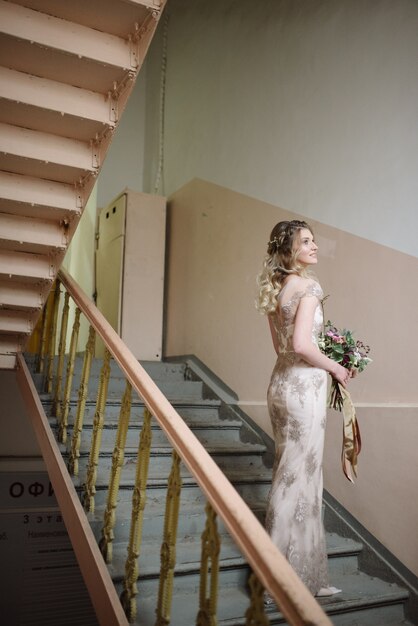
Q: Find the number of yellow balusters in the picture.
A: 11